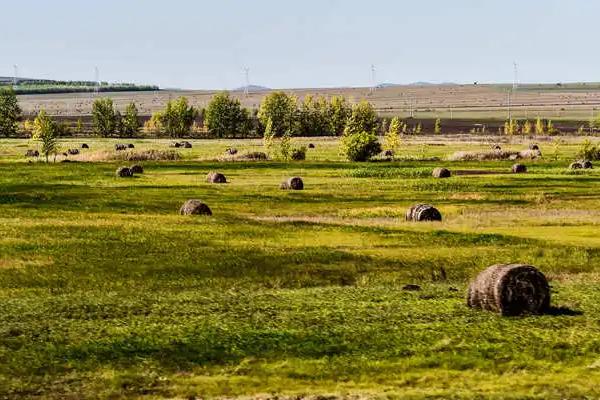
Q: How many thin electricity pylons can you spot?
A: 5